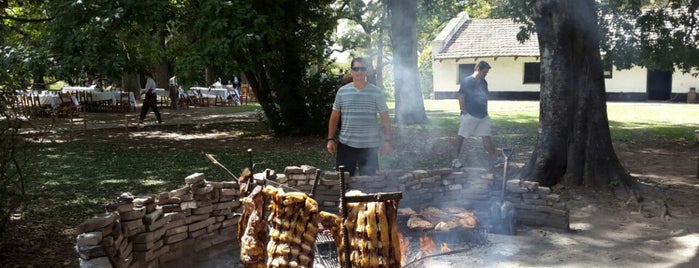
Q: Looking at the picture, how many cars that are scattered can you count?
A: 0